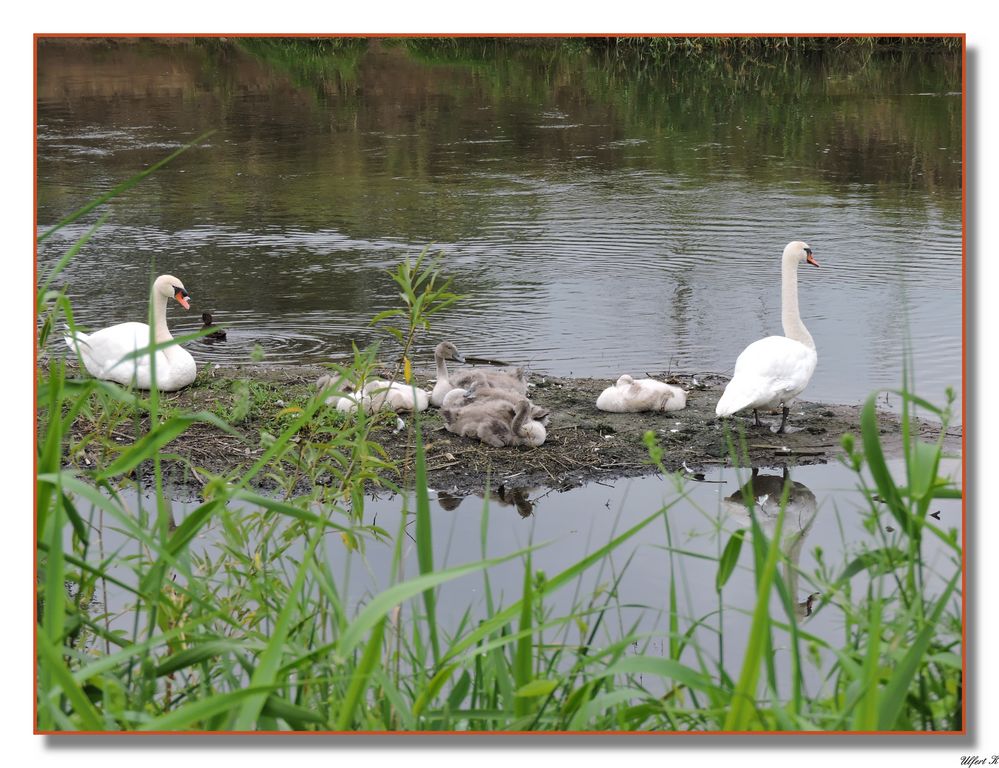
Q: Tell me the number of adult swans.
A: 2